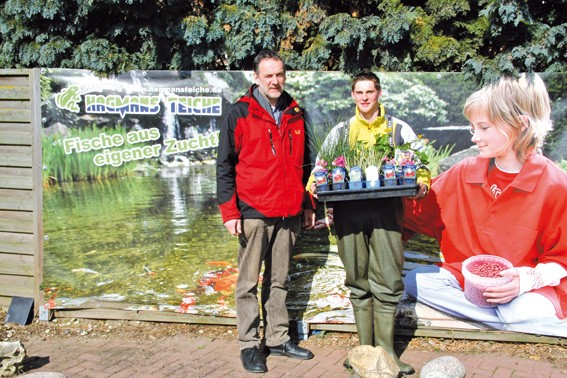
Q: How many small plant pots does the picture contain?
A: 6